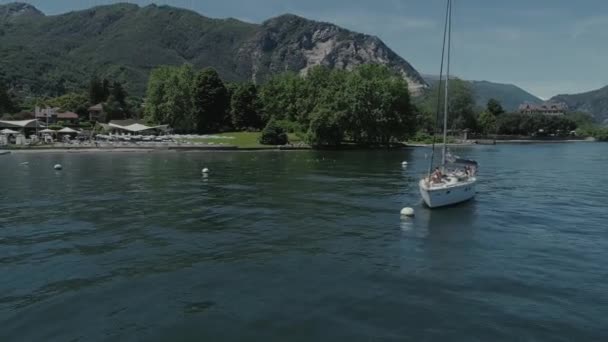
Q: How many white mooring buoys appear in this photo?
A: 4